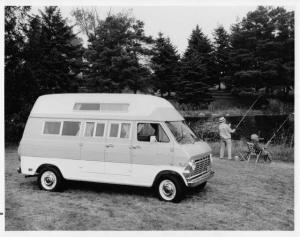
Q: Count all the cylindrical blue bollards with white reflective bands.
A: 0